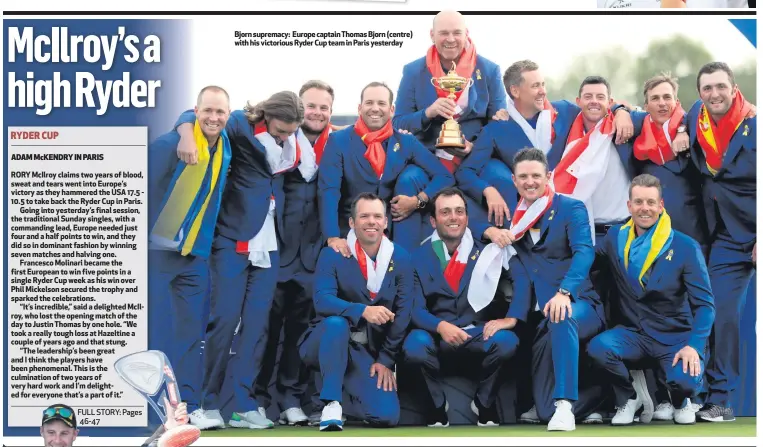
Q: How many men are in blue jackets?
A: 13